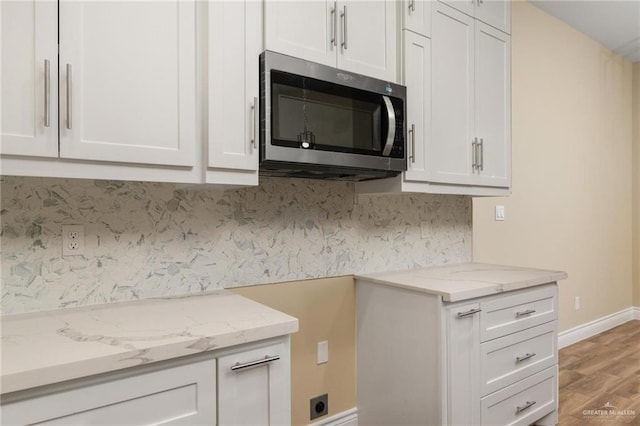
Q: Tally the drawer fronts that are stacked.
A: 3